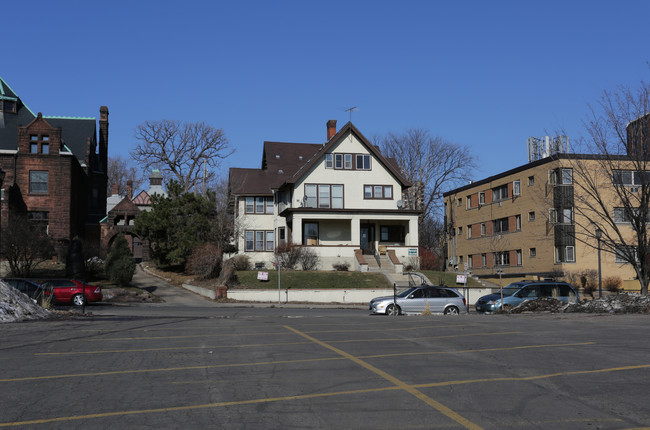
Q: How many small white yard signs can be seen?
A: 2